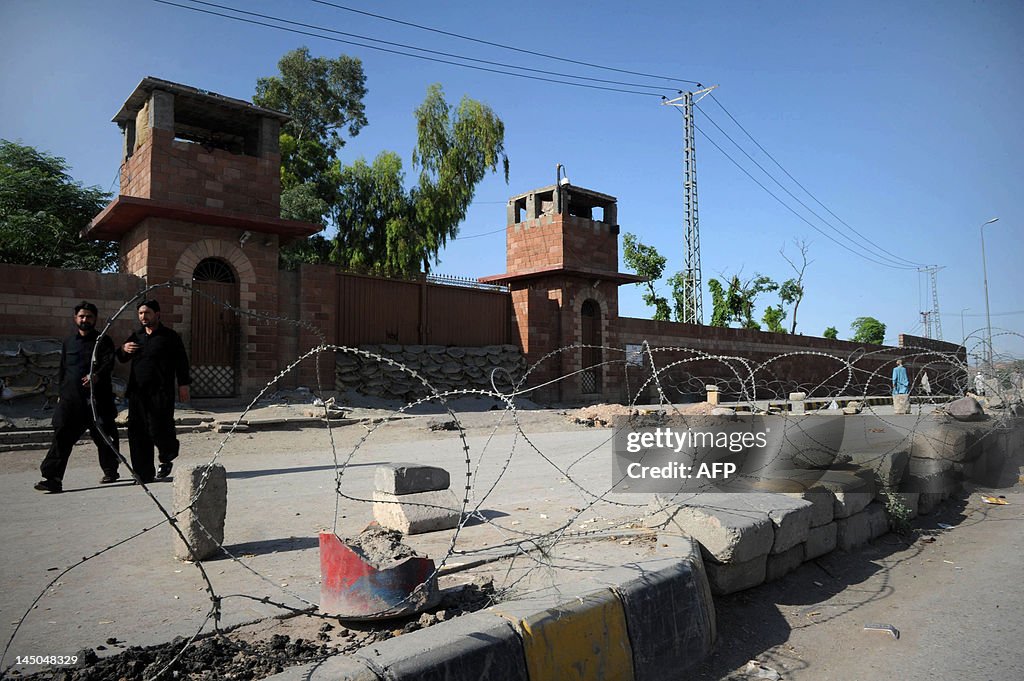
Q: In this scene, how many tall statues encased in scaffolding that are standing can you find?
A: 0